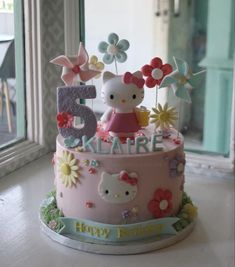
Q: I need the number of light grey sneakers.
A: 0